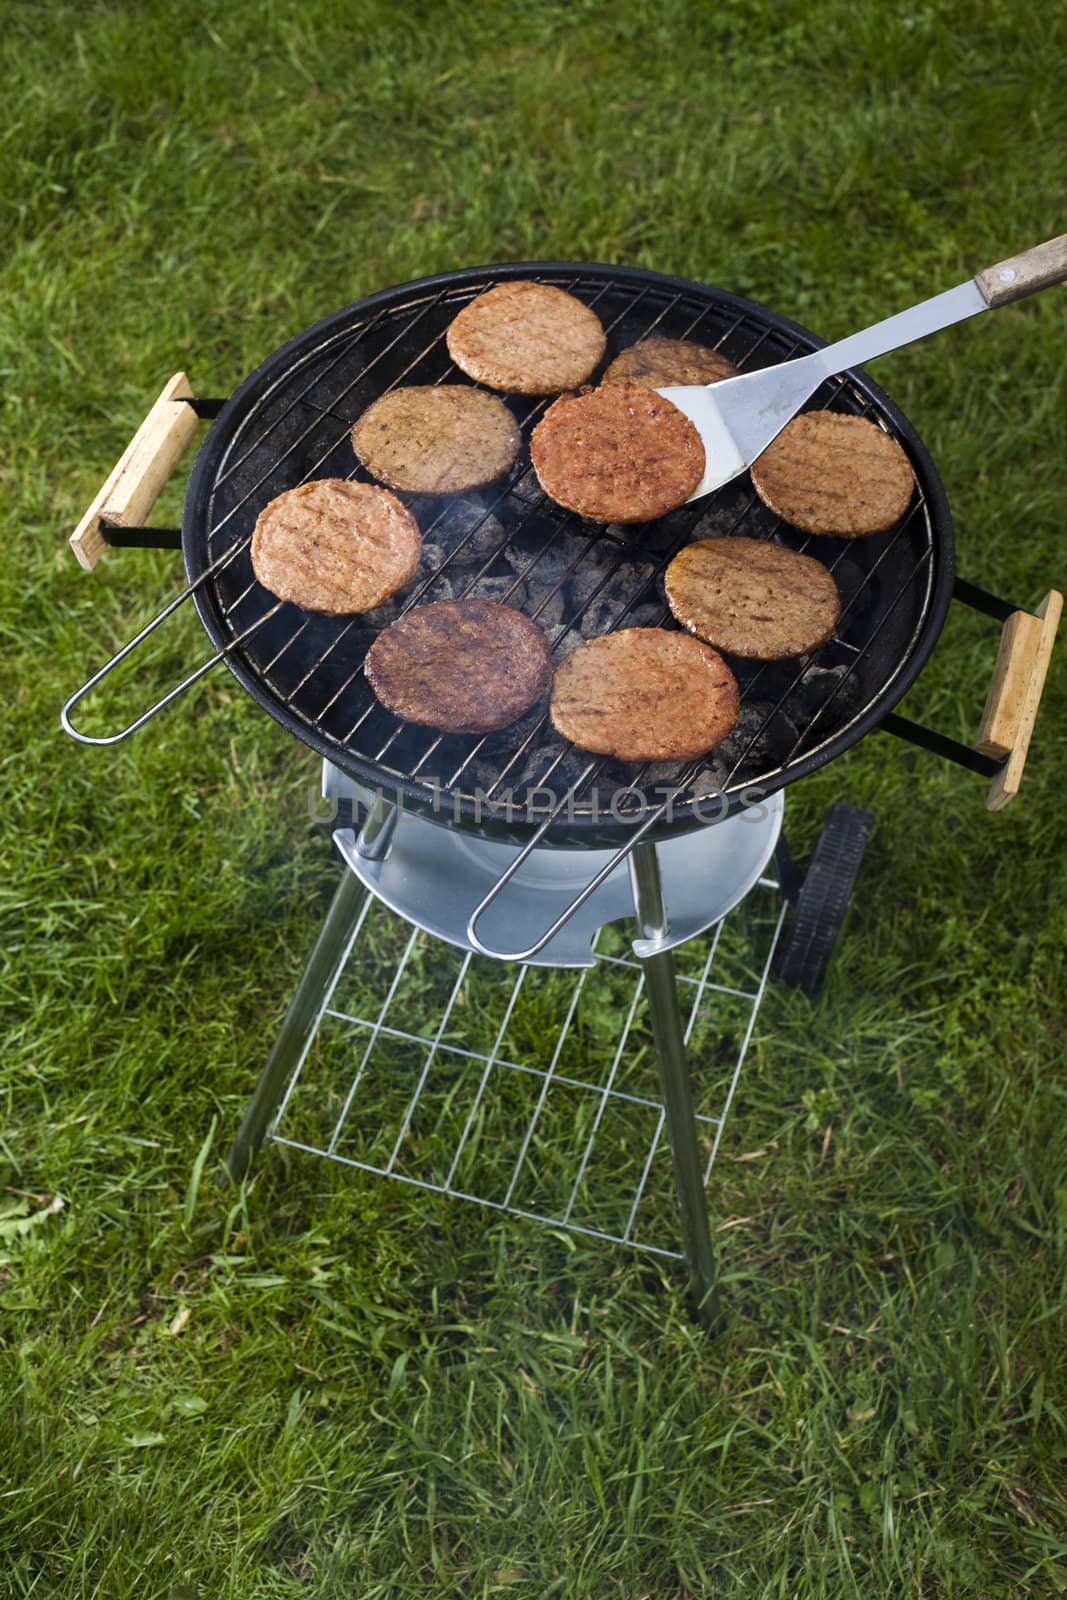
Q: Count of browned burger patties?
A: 9